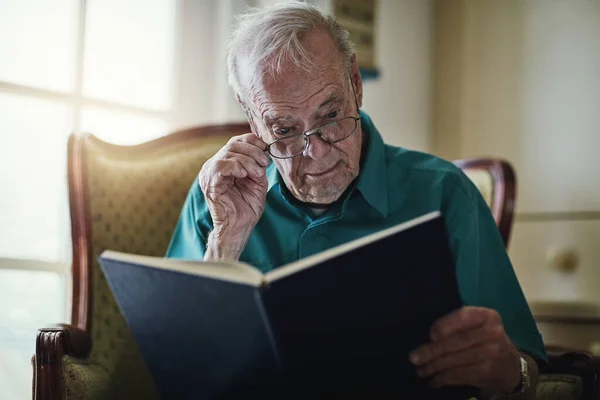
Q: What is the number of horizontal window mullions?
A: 2